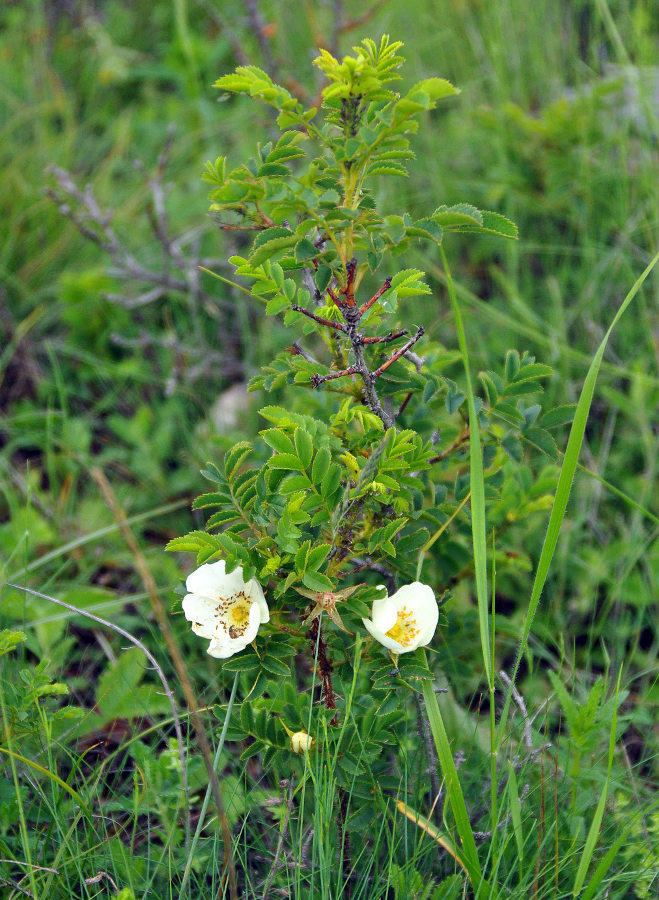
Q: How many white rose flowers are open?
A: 2